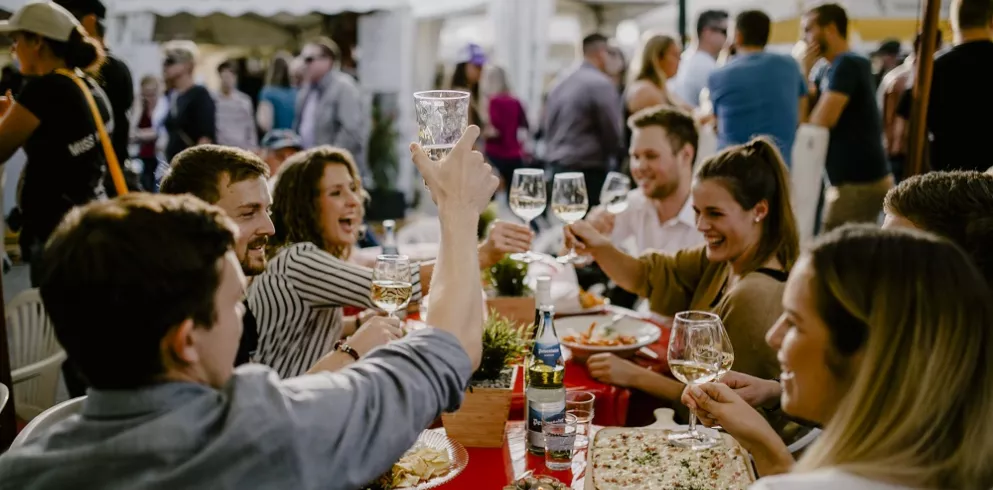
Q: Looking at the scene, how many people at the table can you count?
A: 7